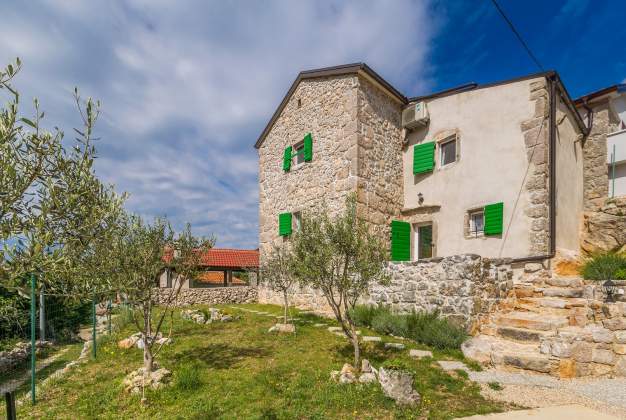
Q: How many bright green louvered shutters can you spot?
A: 6